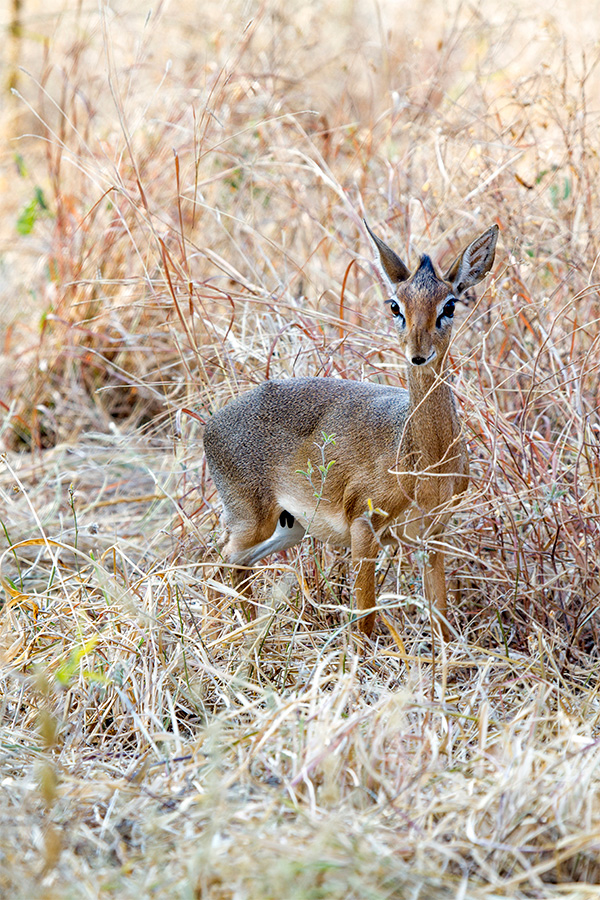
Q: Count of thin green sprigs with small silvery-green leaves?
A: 1